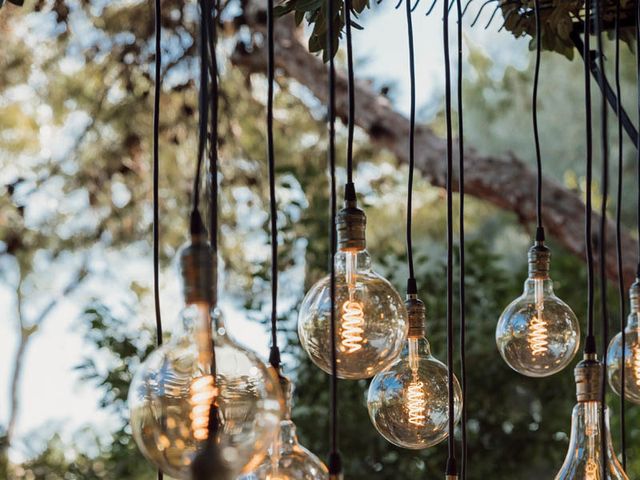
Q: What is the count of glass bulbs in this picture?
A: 7